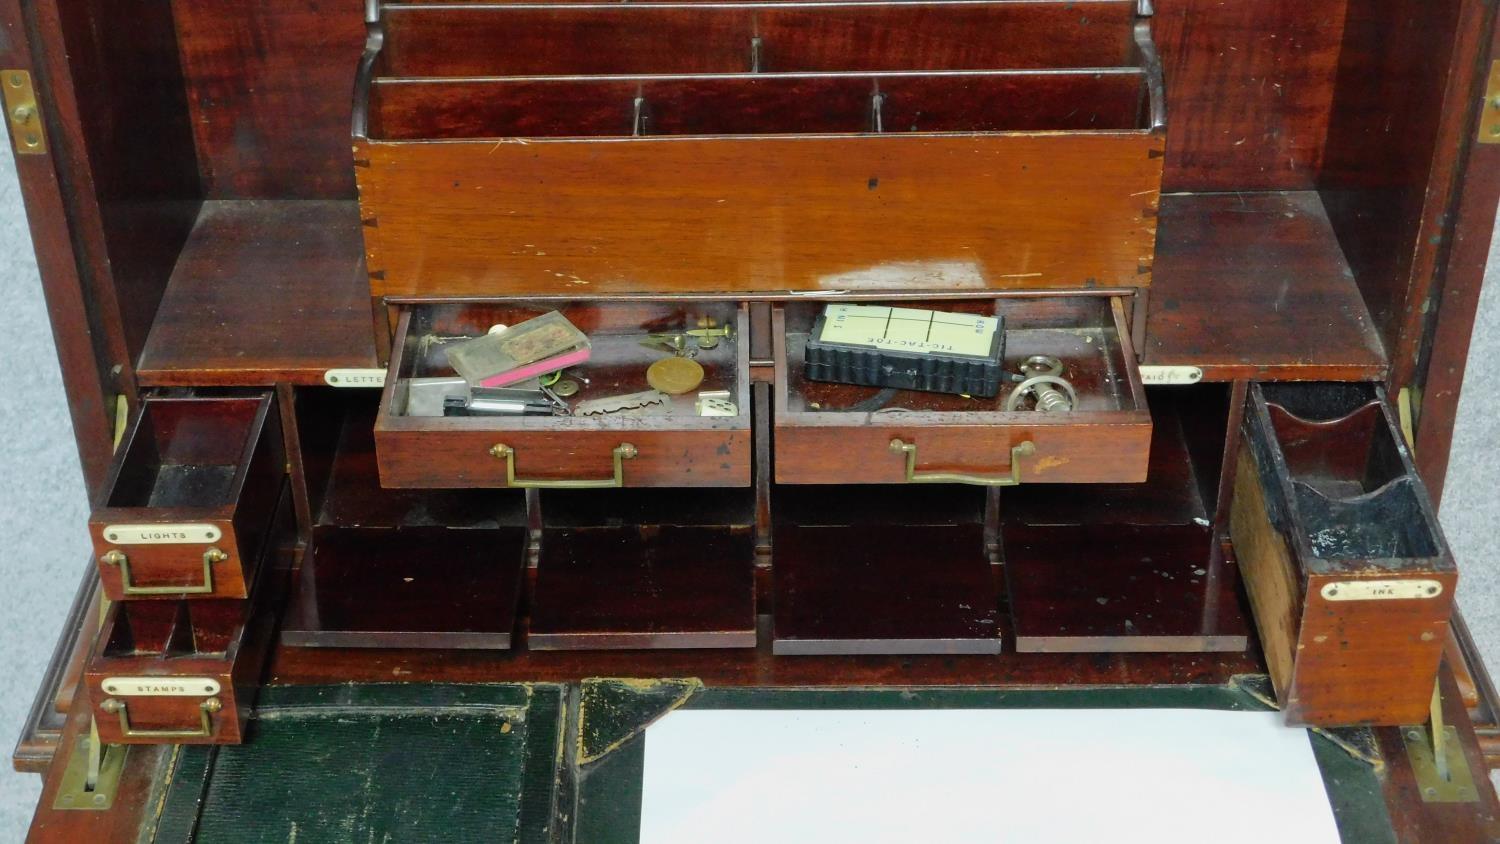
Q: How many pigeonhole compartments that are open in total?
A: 4